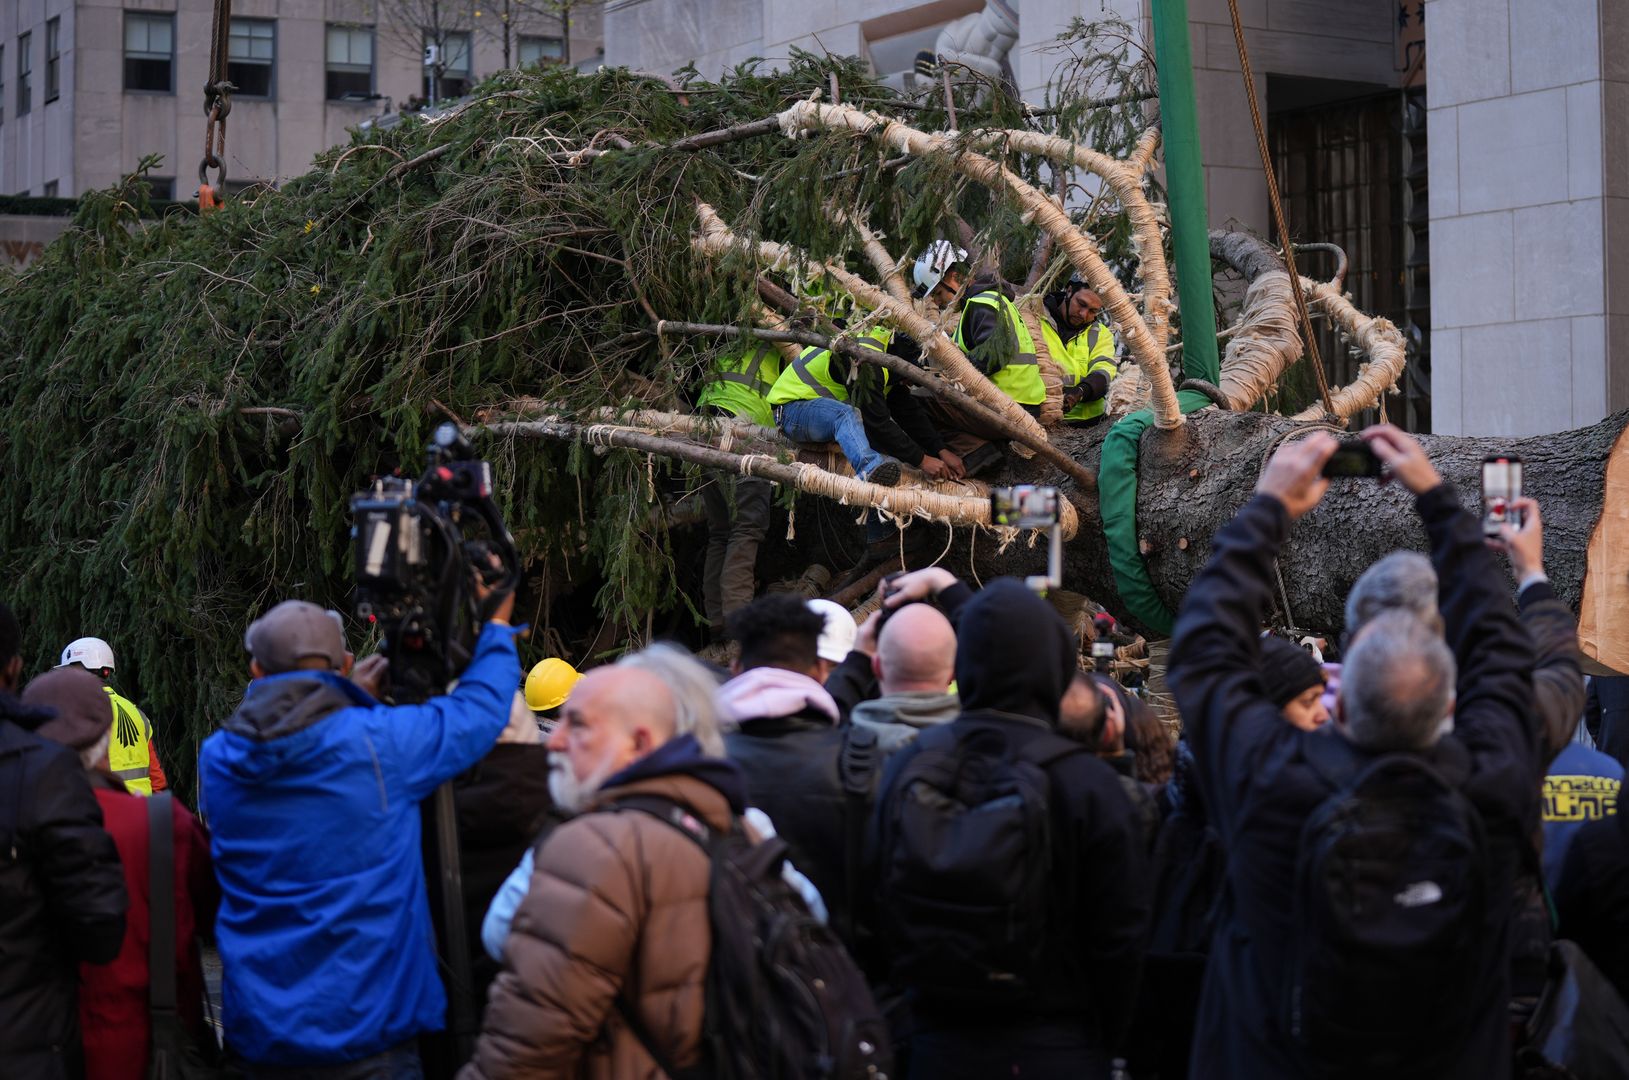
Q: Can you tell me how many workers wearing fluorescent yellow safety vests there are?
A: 5